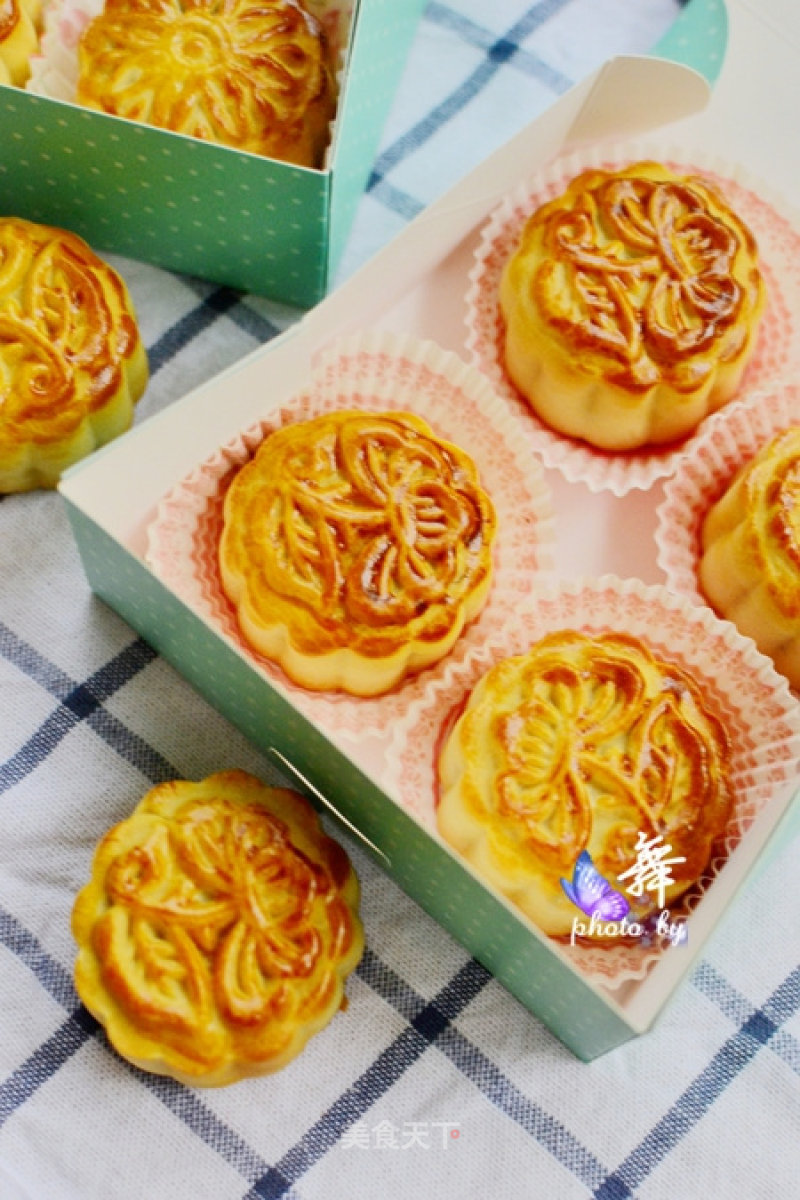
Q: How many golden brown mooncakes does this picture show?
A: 8